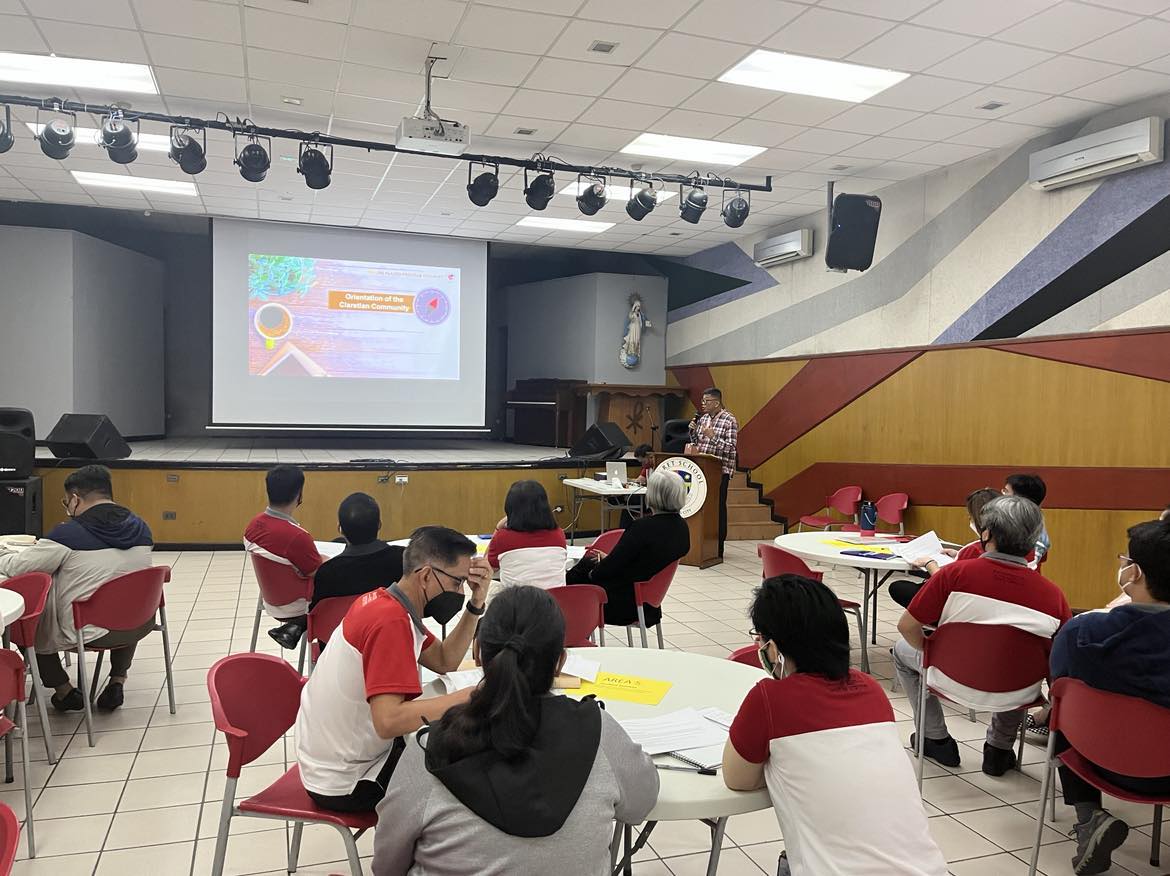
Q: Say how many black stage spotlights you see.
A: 12